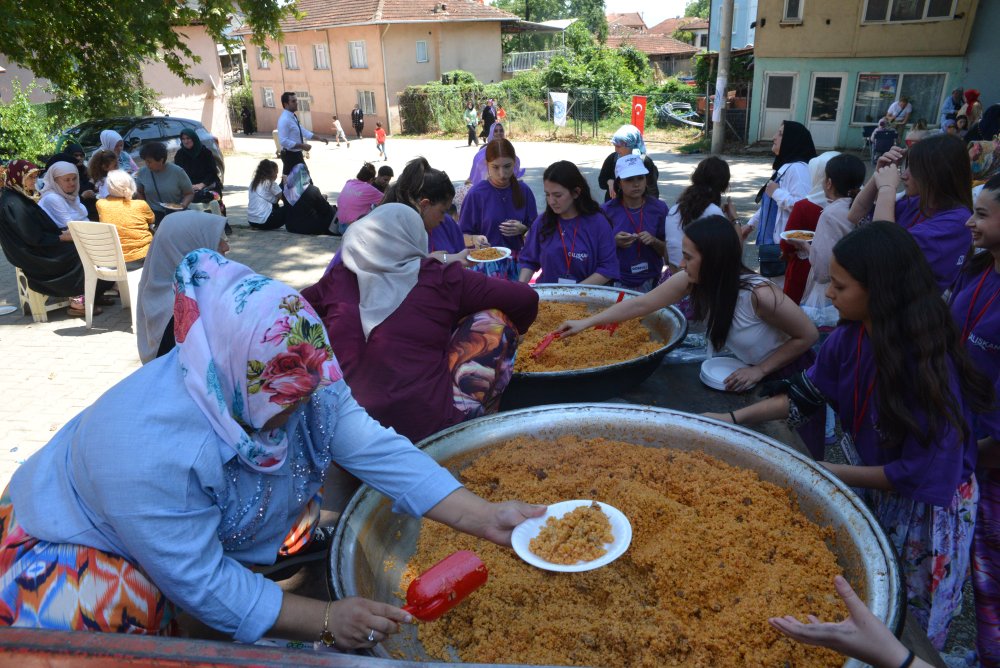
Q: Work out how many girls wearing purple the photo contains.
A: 7